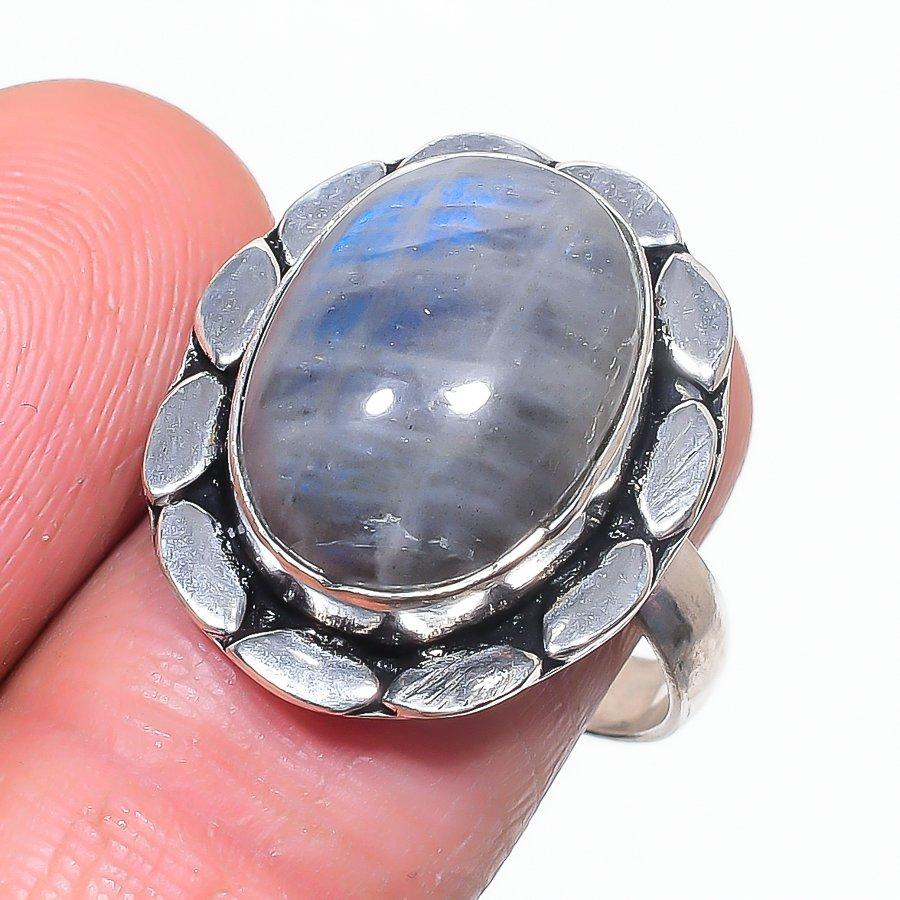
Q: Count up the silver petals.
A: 11